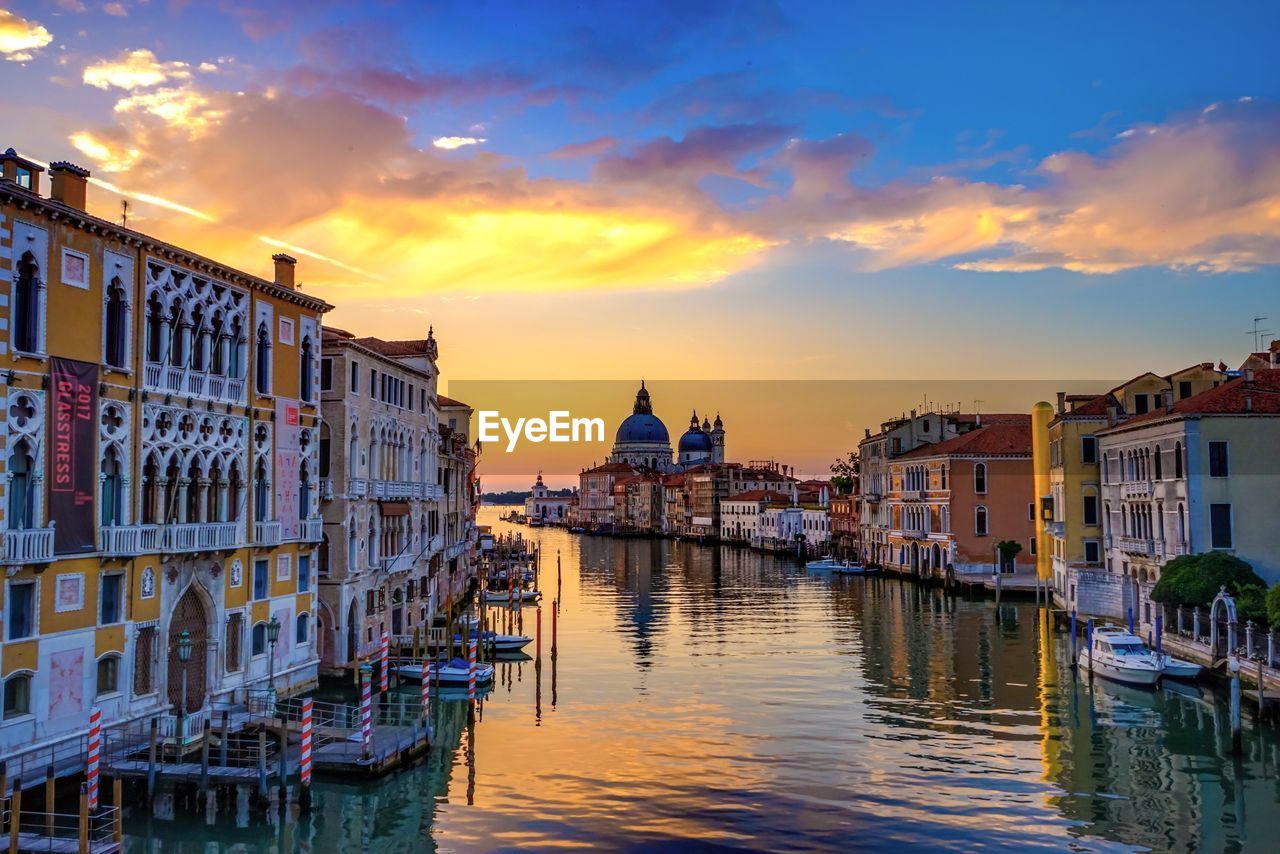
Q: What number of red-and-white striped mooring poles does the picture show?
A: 6